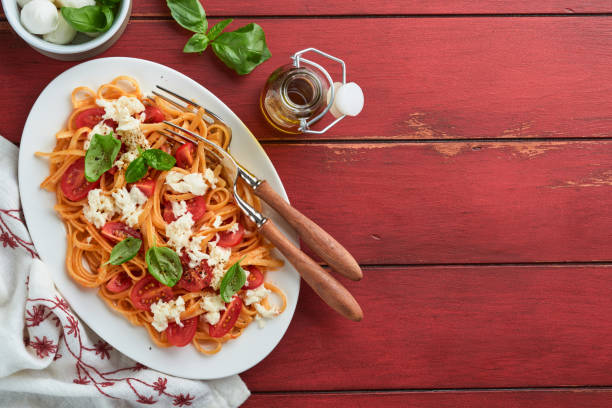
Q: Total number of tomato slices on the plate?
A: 14